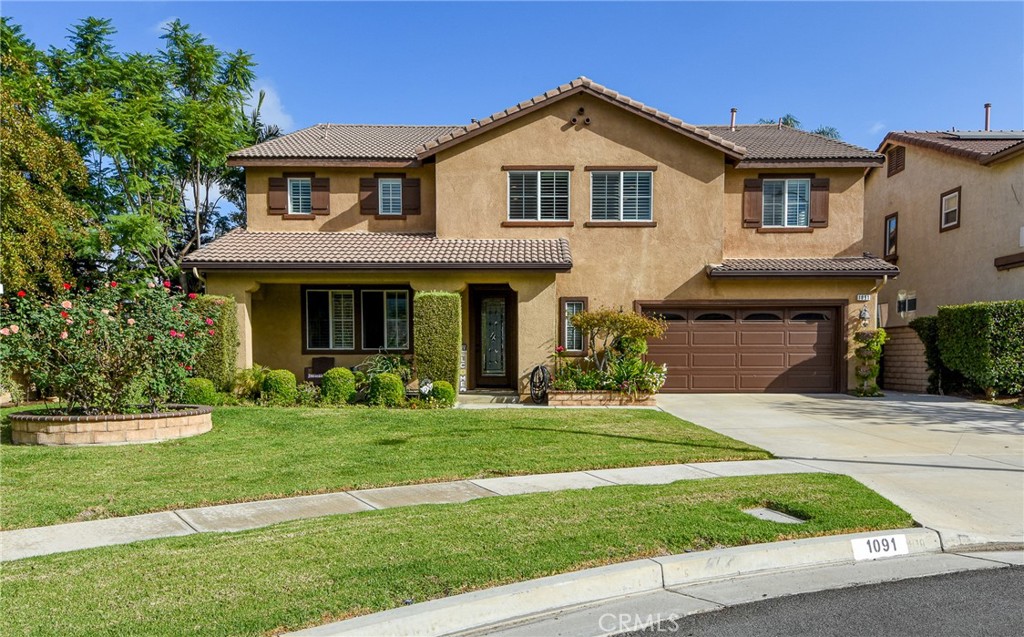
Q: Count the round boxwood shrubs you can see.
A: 5